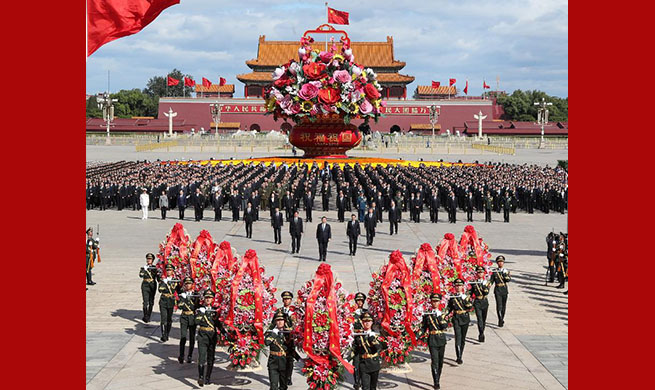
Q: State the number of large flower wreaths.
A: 9